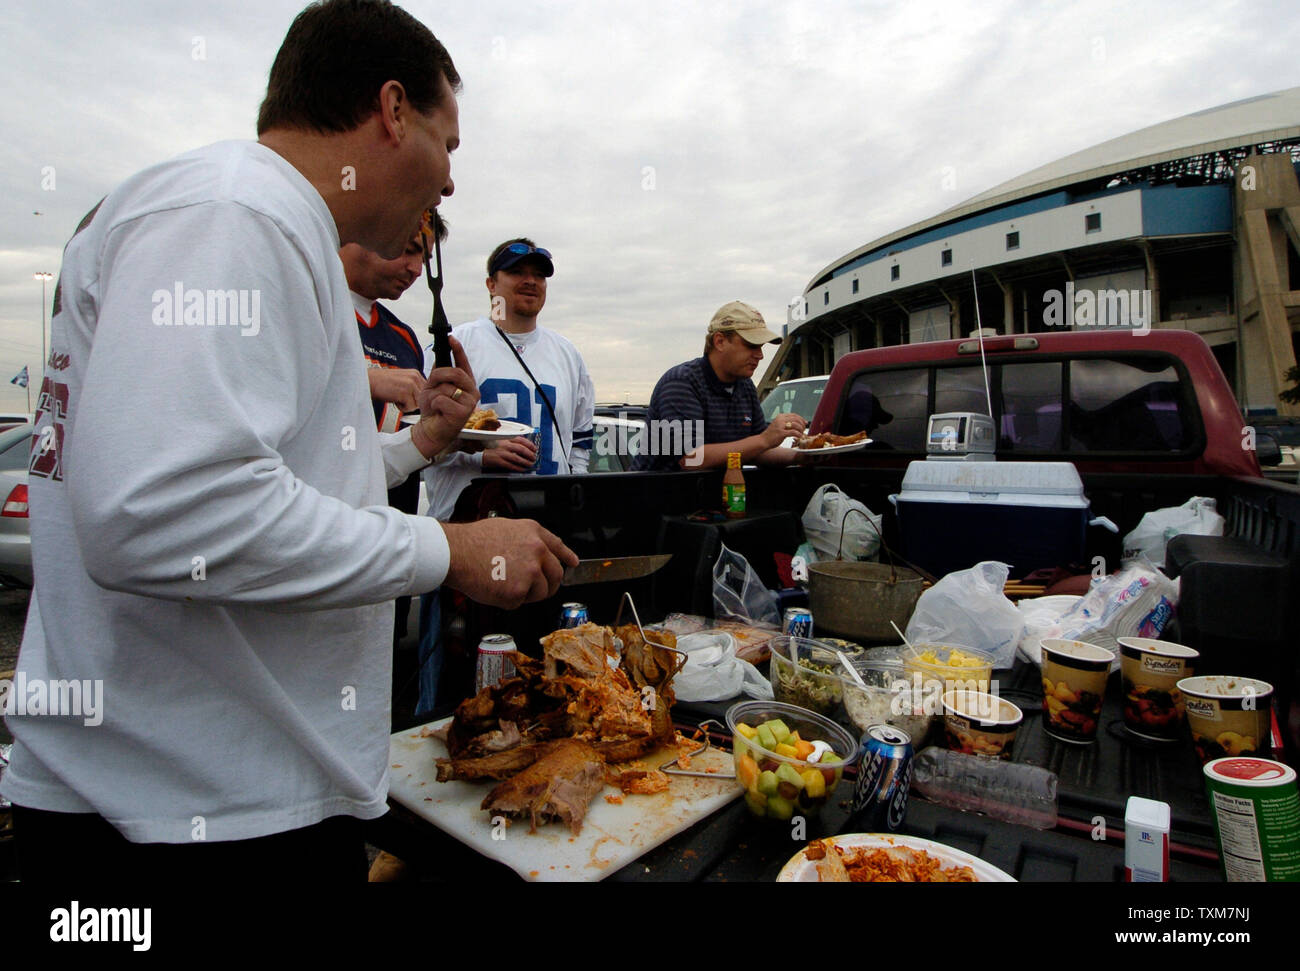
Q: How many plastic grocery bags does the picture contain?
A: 4